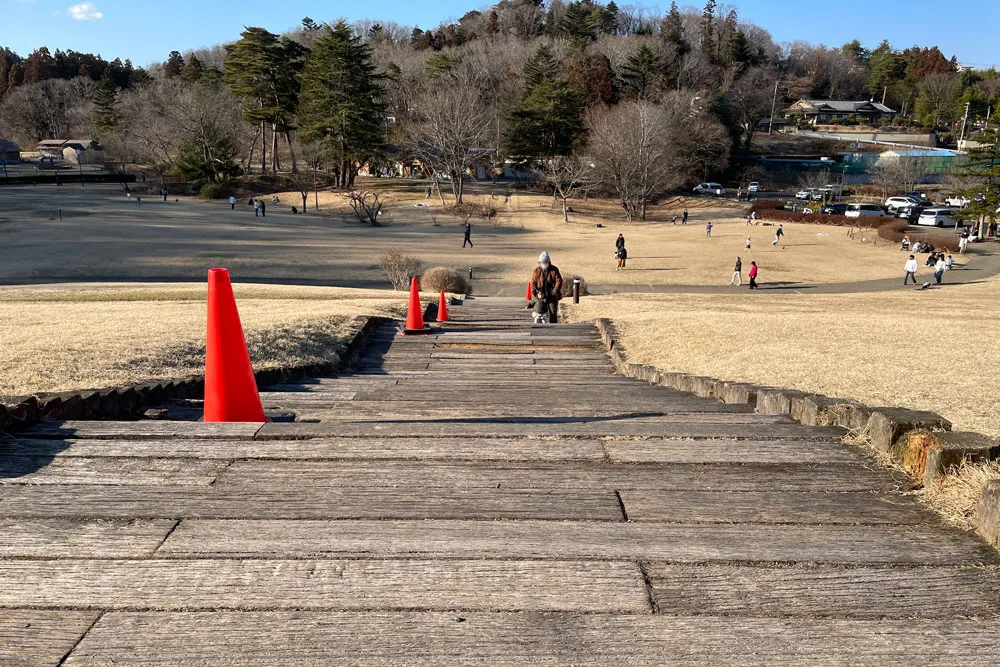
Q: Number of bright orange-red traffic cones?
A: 4